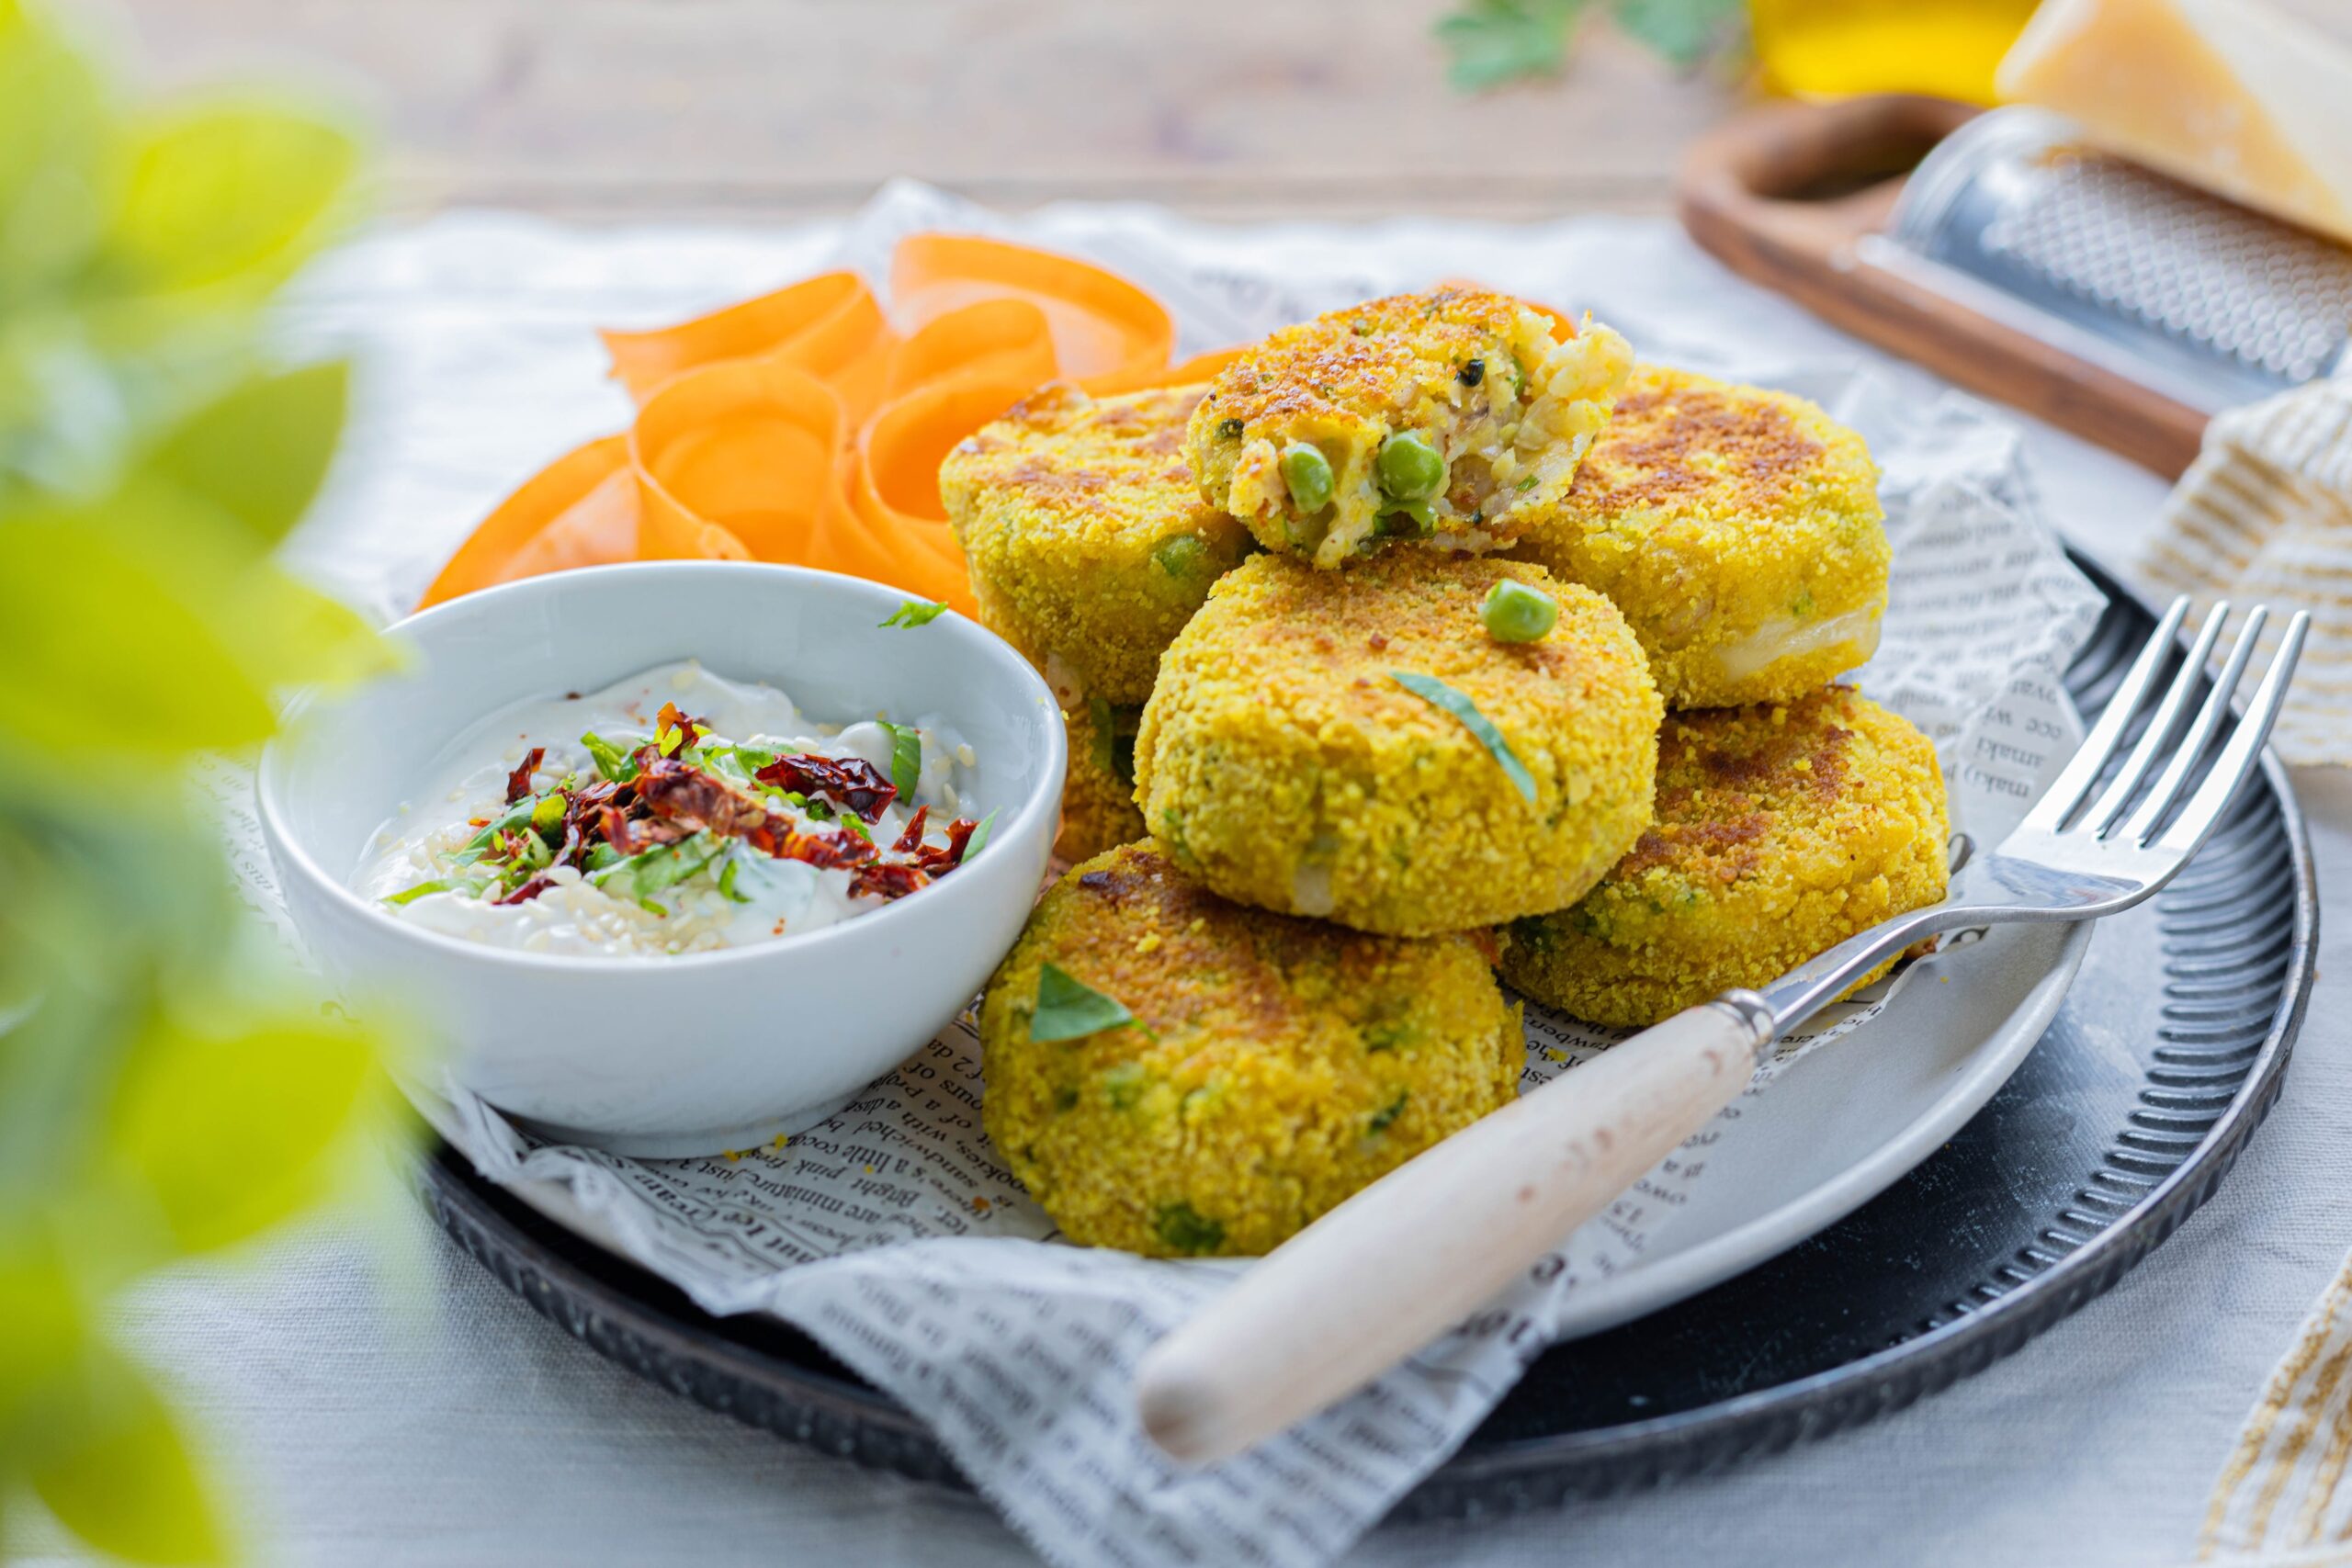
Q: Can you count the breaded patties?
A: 7